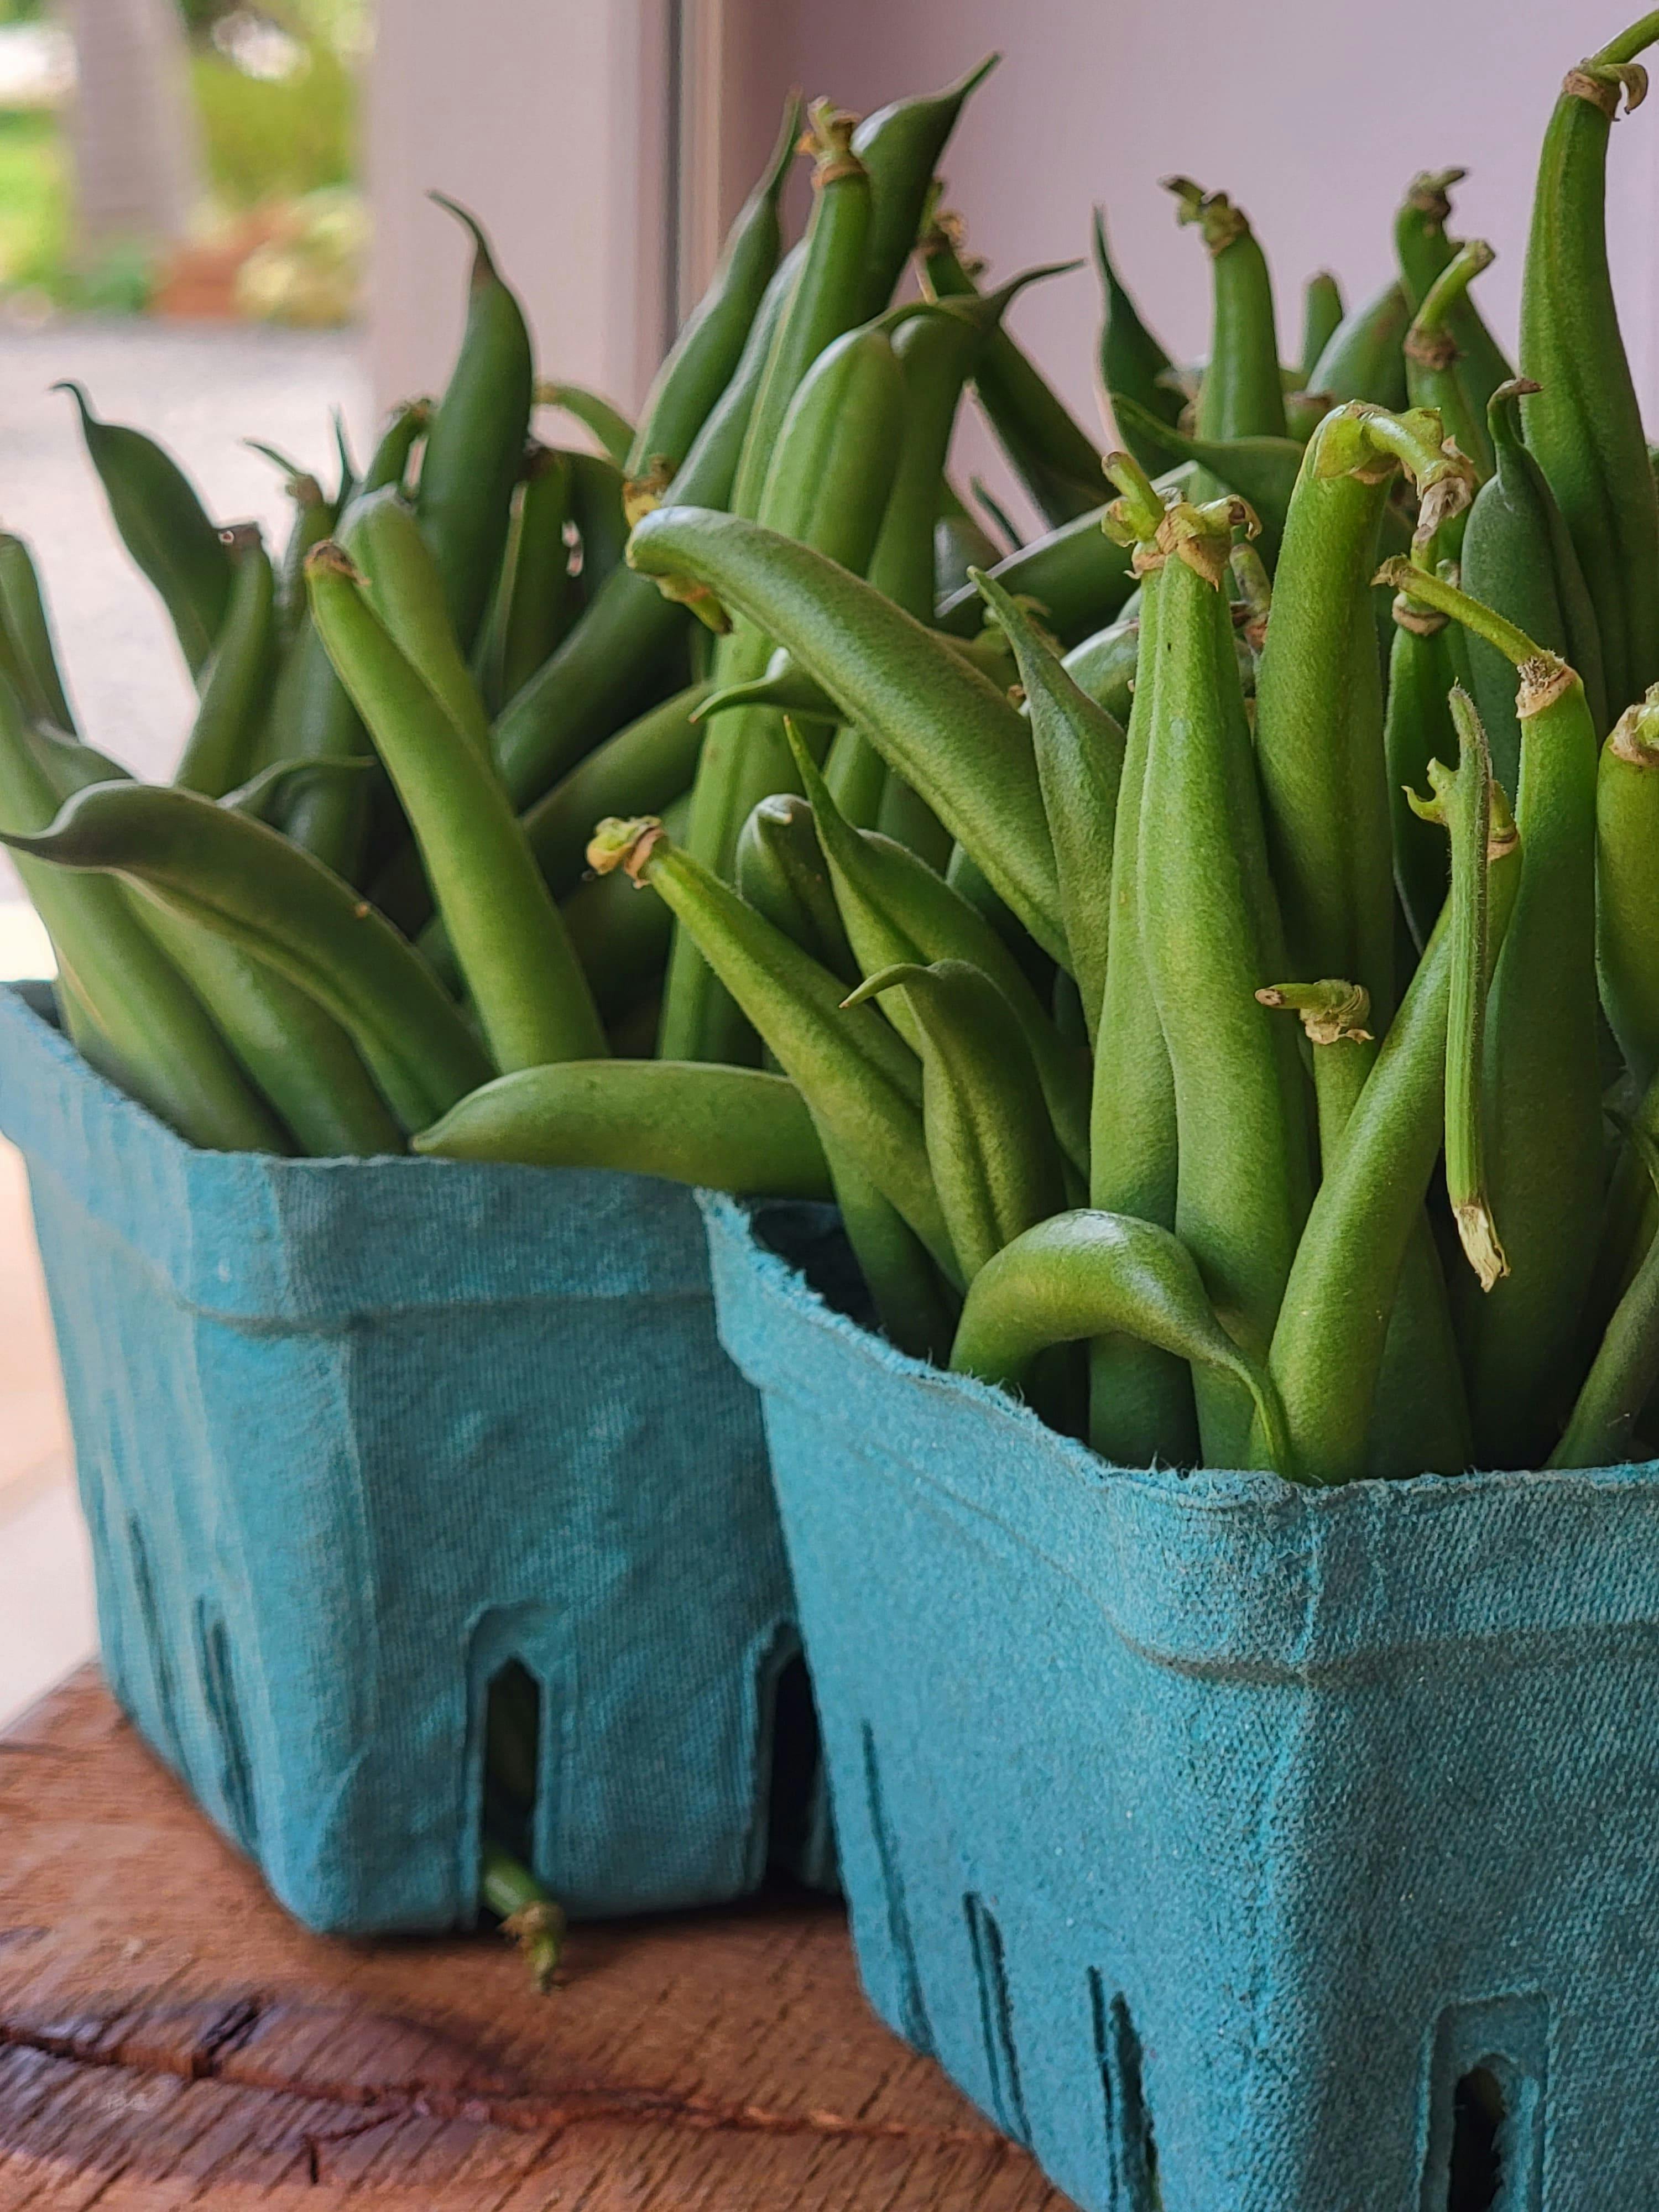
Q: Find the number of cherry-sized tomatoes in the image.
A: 0